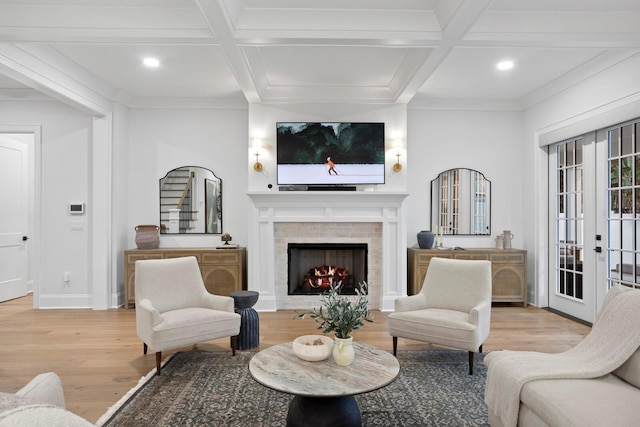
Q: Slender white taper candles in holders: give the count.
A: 2